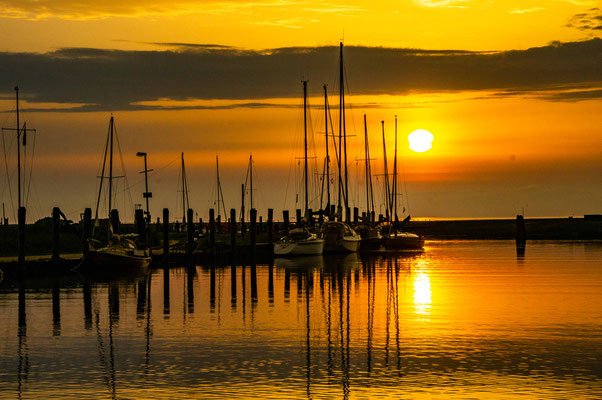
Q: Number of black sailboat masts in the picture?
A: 11